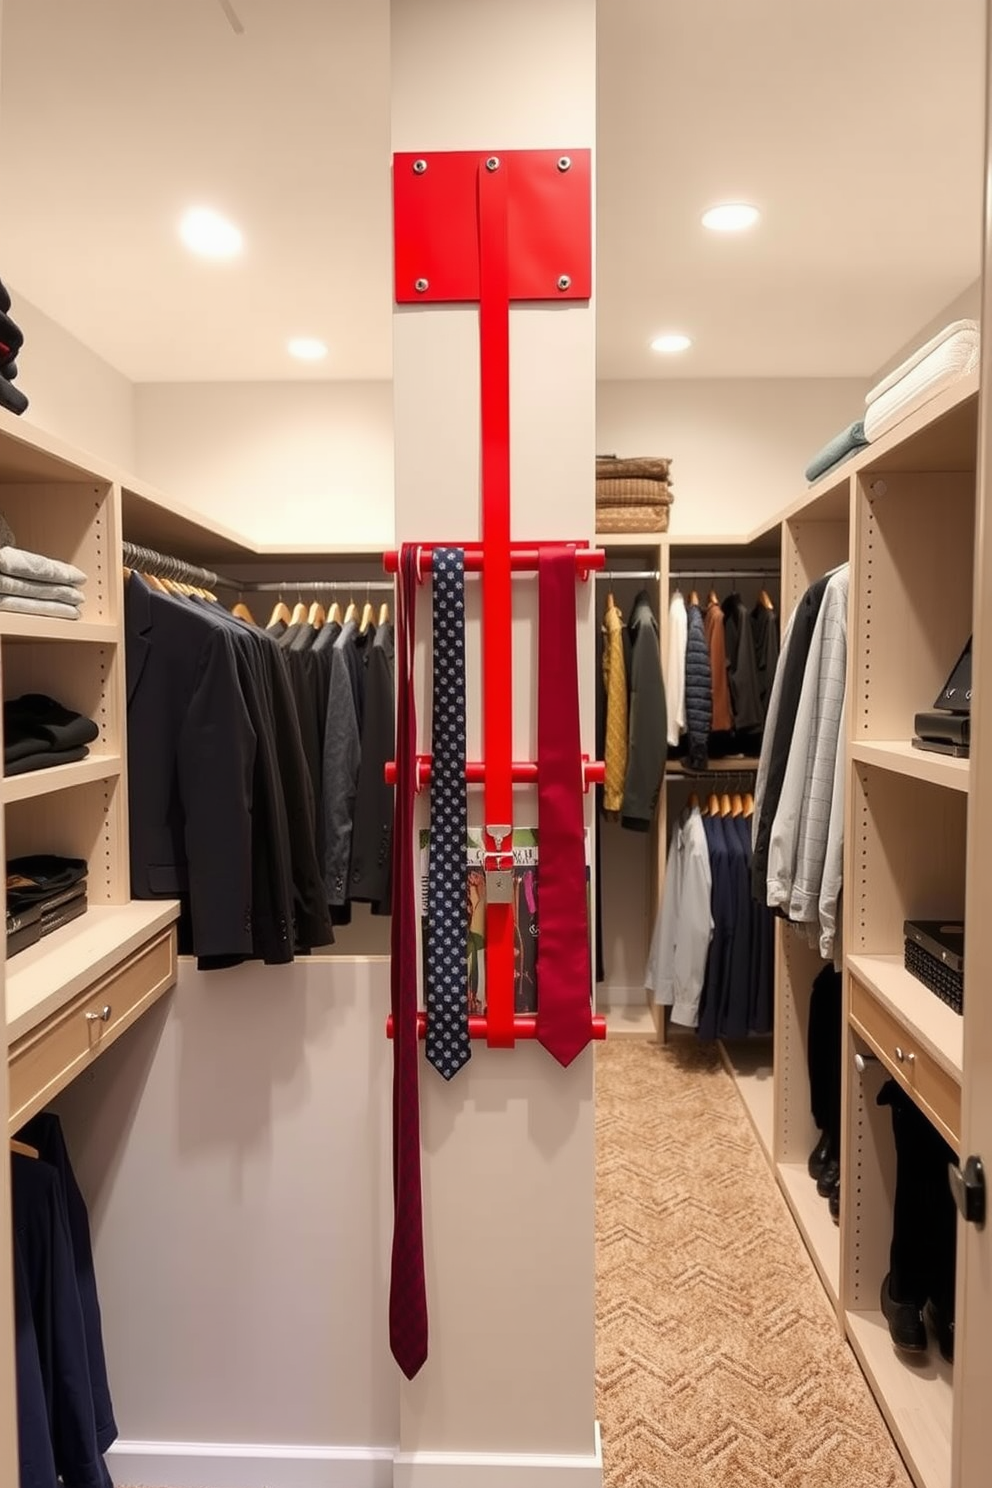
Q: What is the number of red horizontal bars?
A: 3